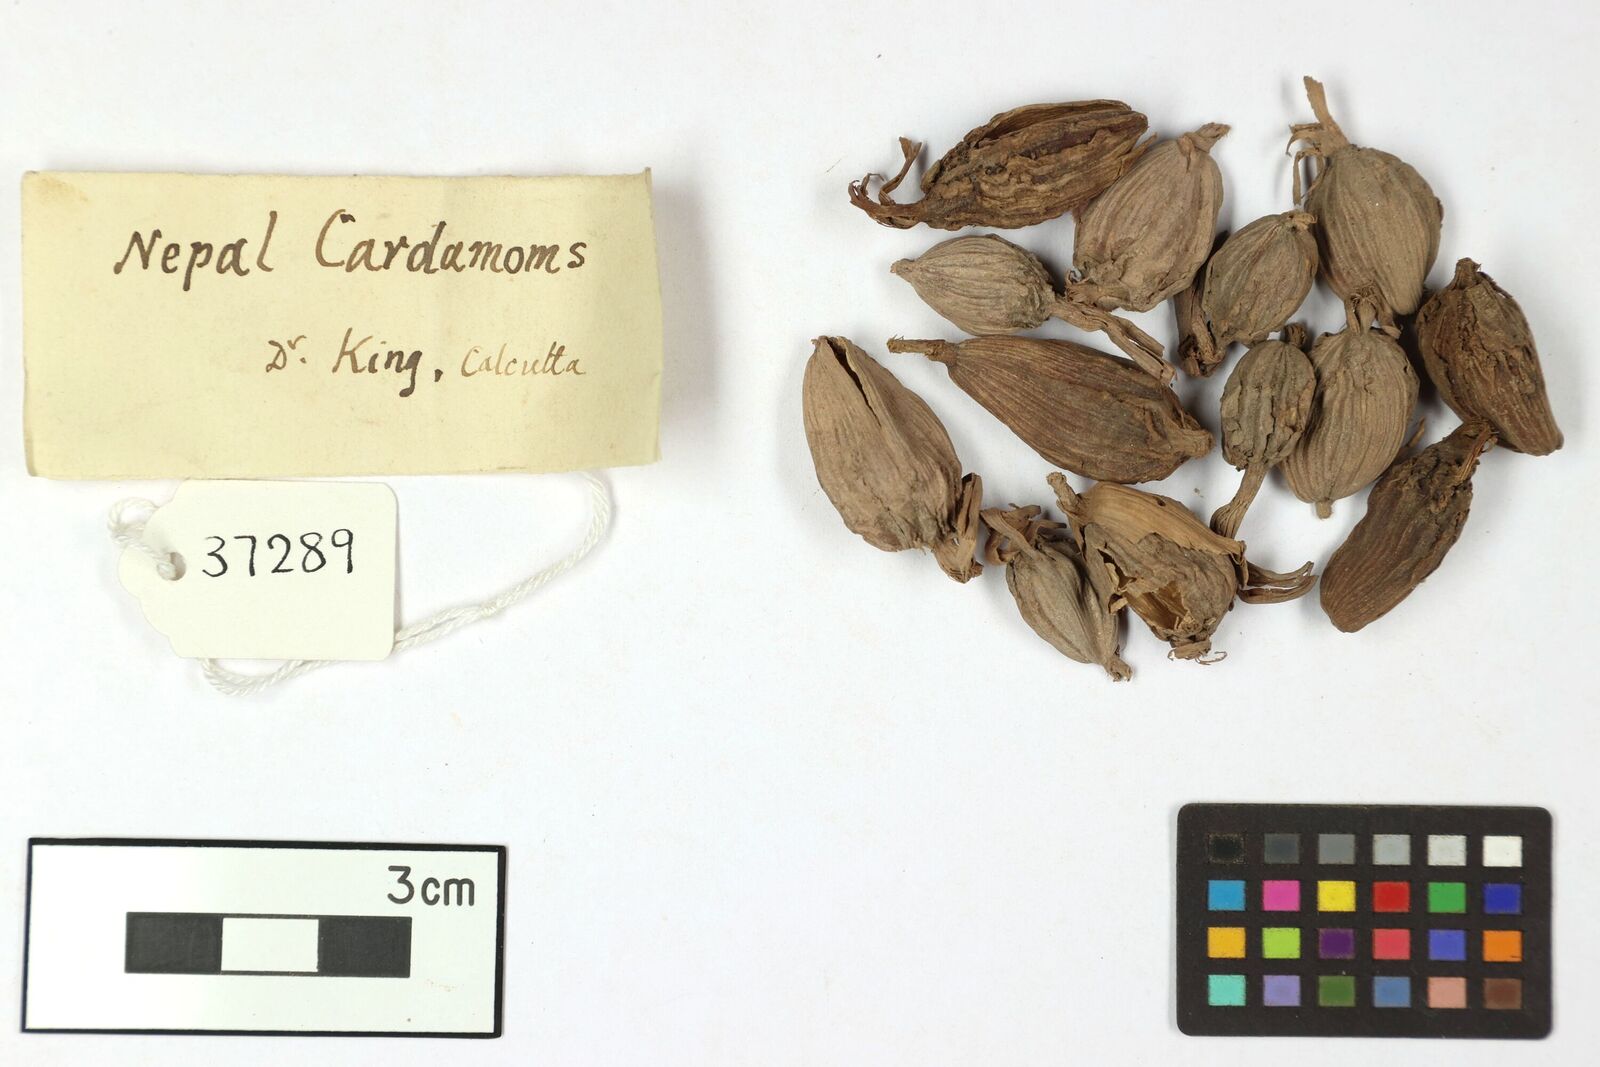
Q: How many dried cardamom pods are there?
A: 13